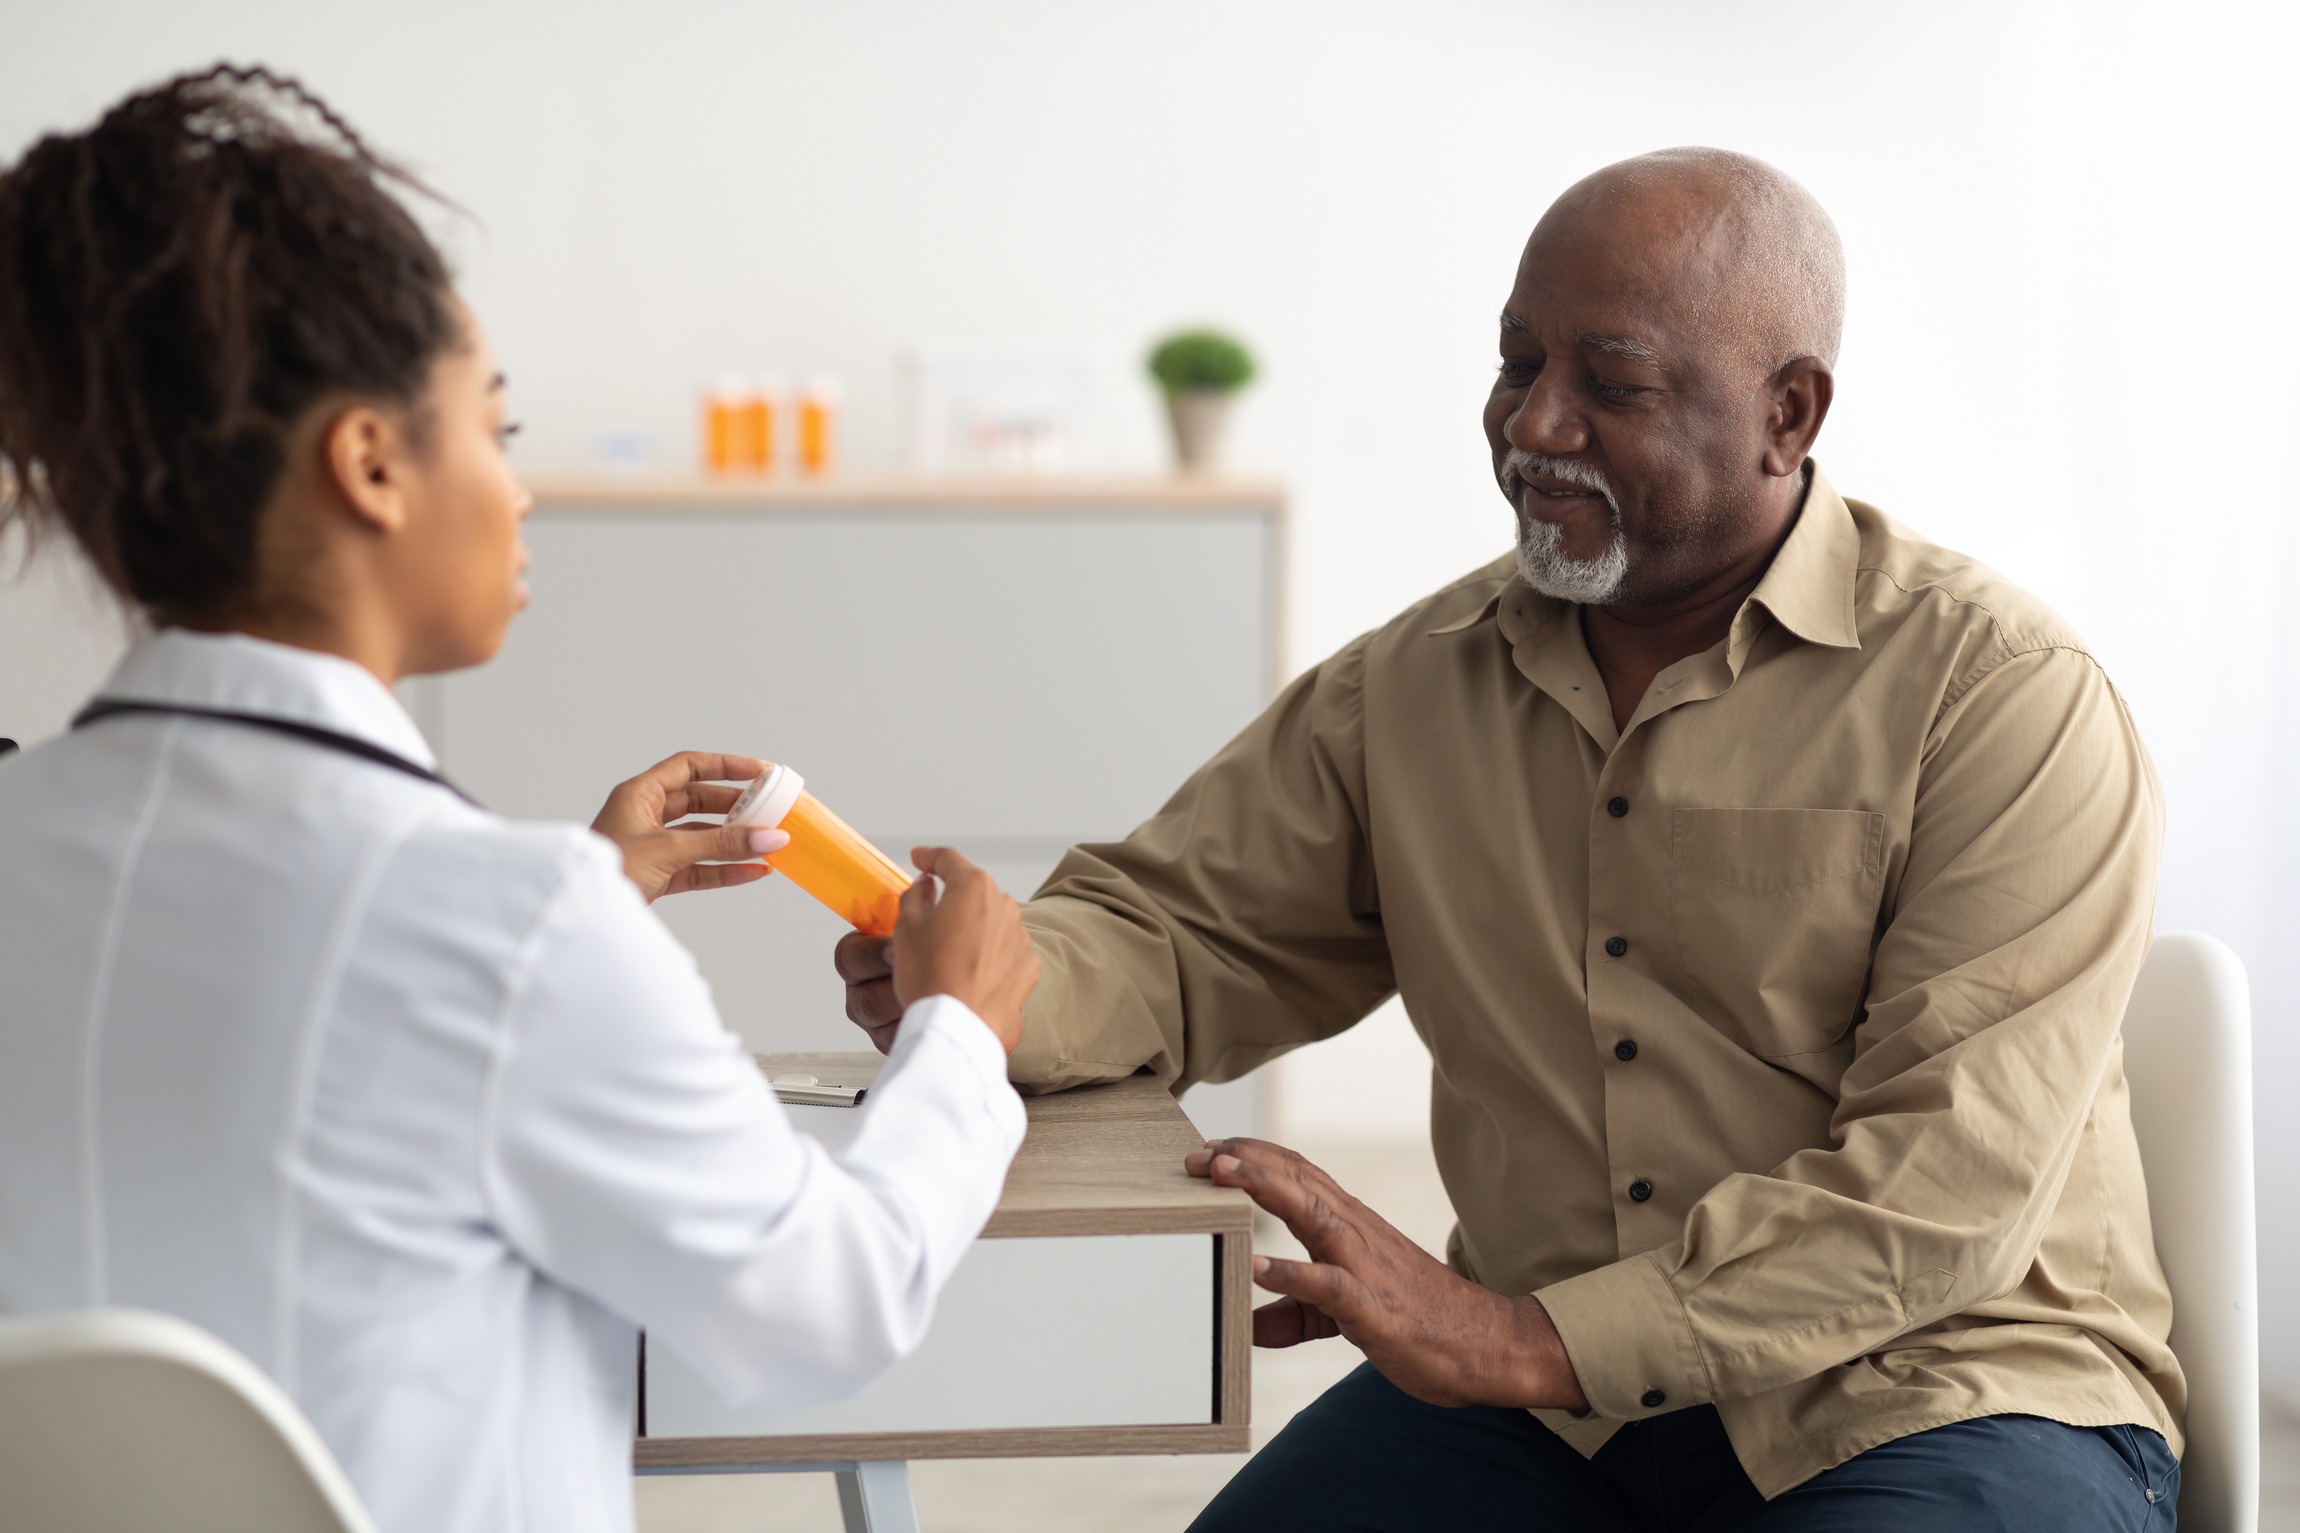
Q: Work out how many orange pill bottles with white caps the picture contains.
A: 4